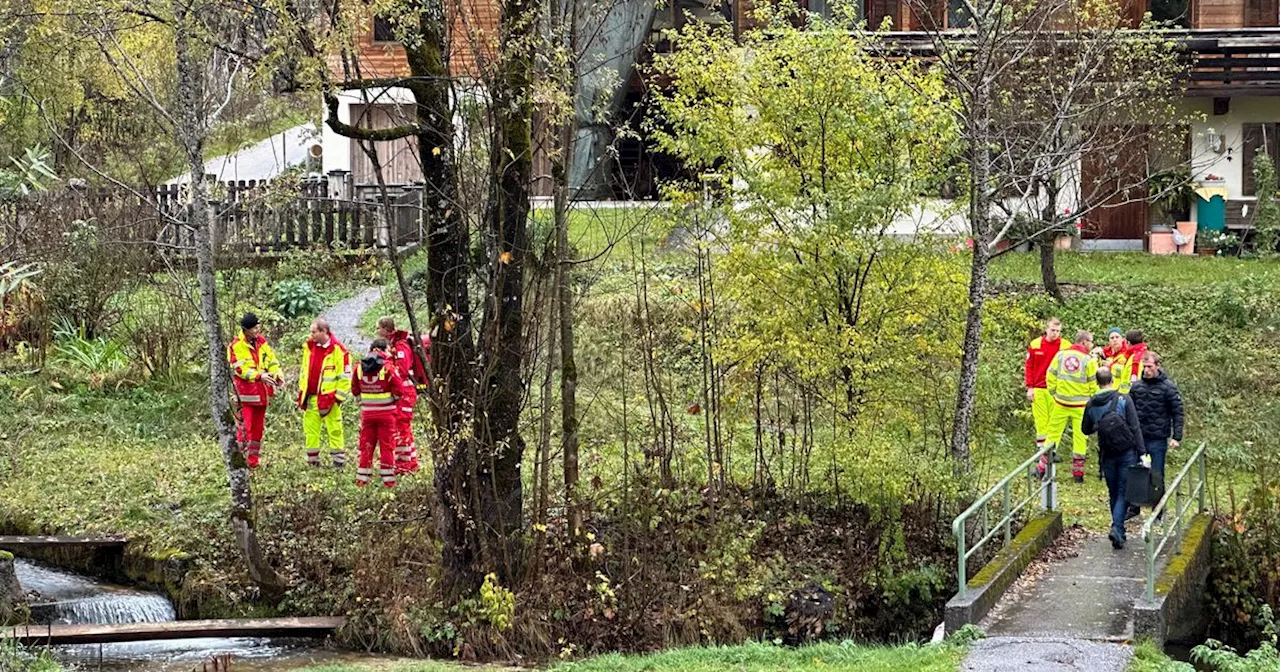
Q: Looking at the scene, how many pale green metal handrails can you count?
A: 2